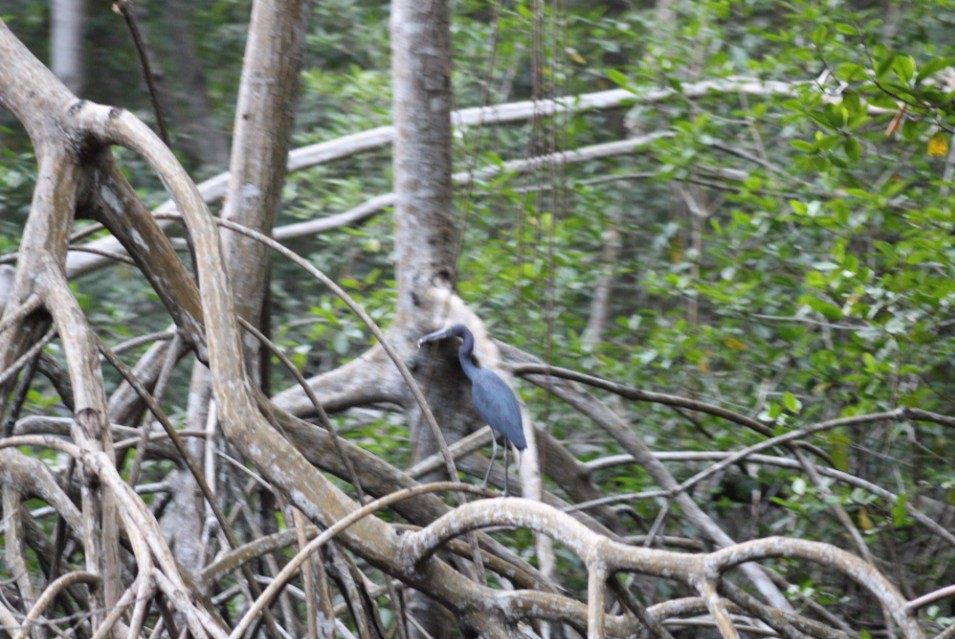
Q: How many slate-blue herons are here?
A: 1